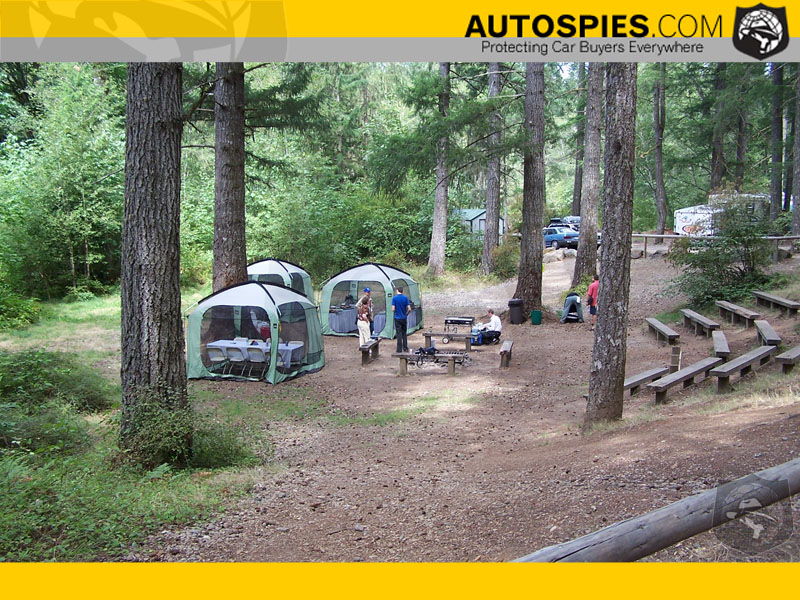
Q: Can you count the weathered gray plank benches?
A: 14